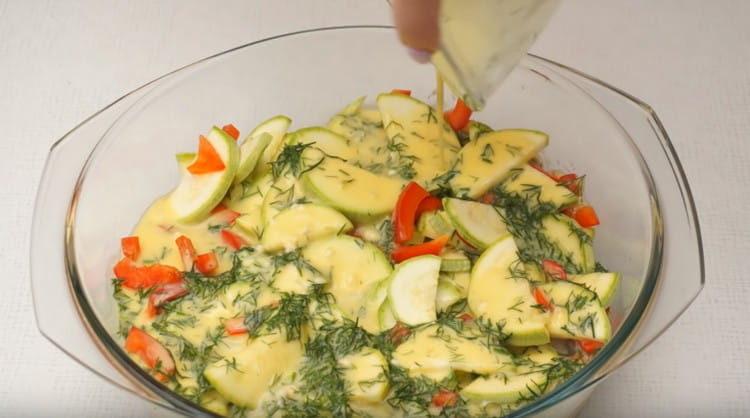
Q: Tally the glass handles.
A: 2